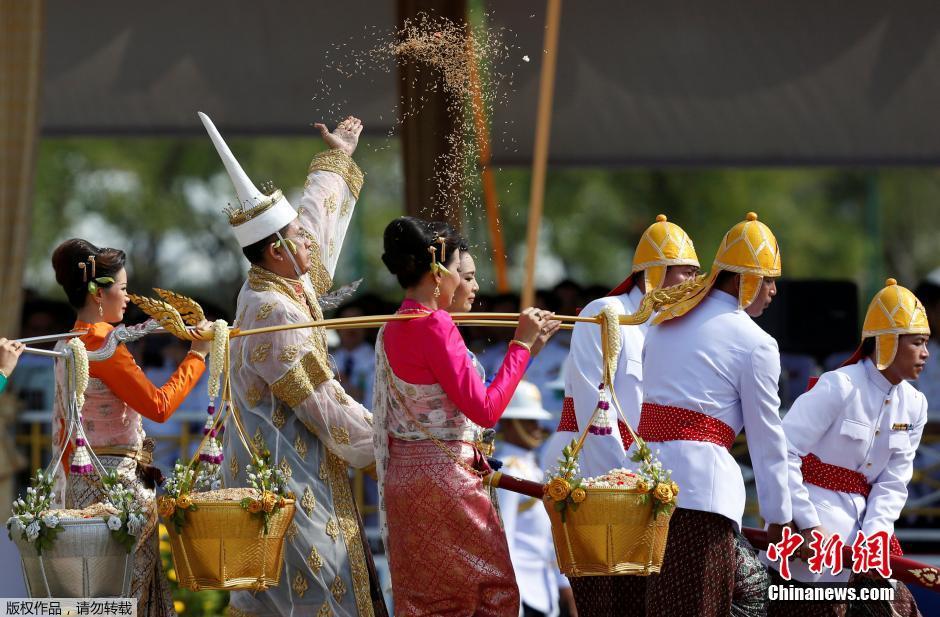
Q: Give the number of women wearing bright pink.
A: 1